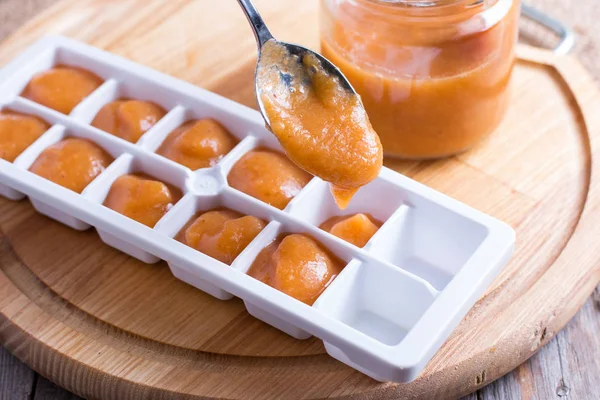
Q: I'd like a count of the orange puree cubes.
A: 10